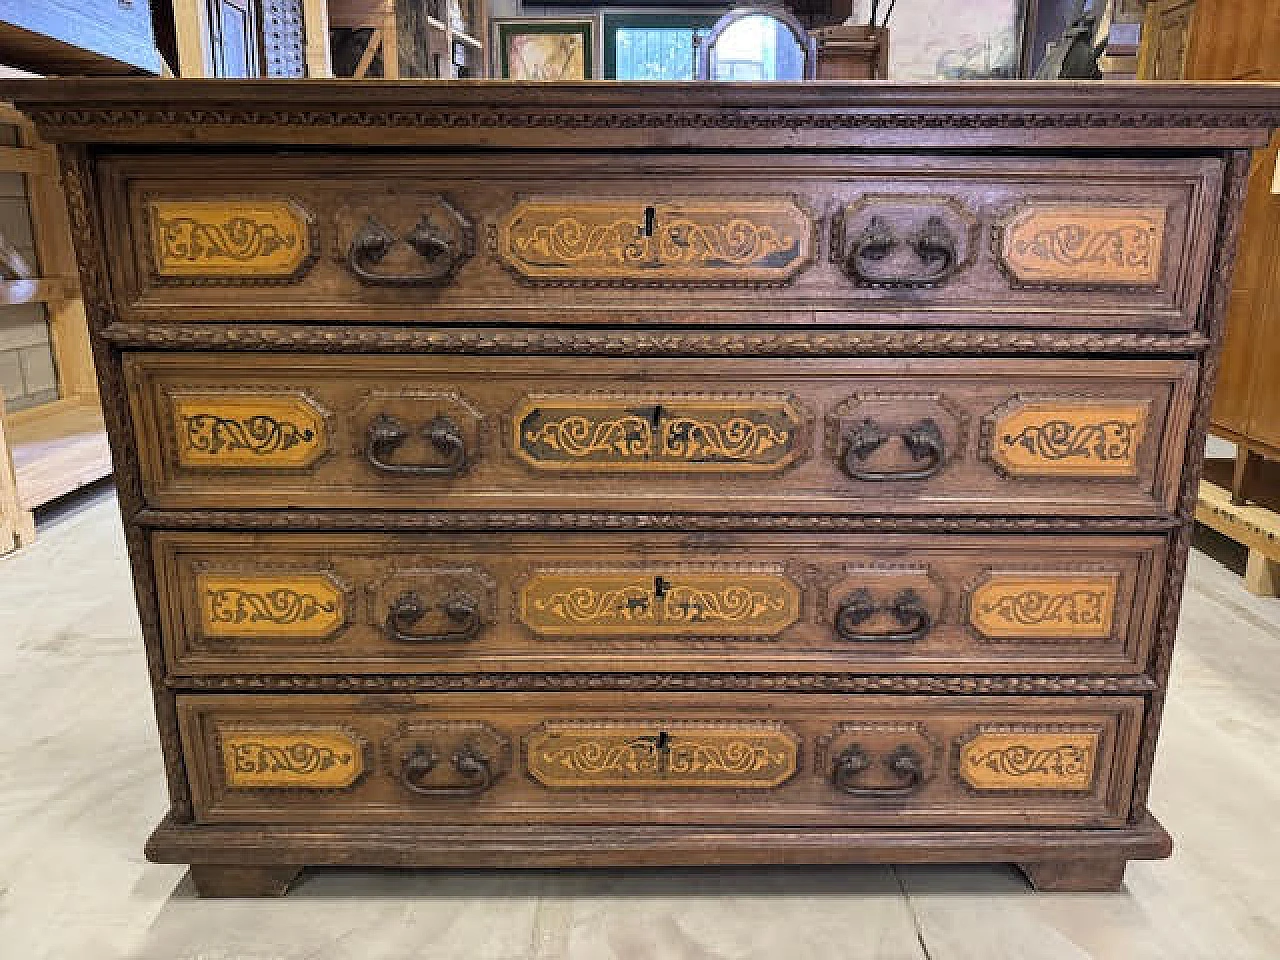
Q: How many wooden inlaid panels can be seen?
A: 12